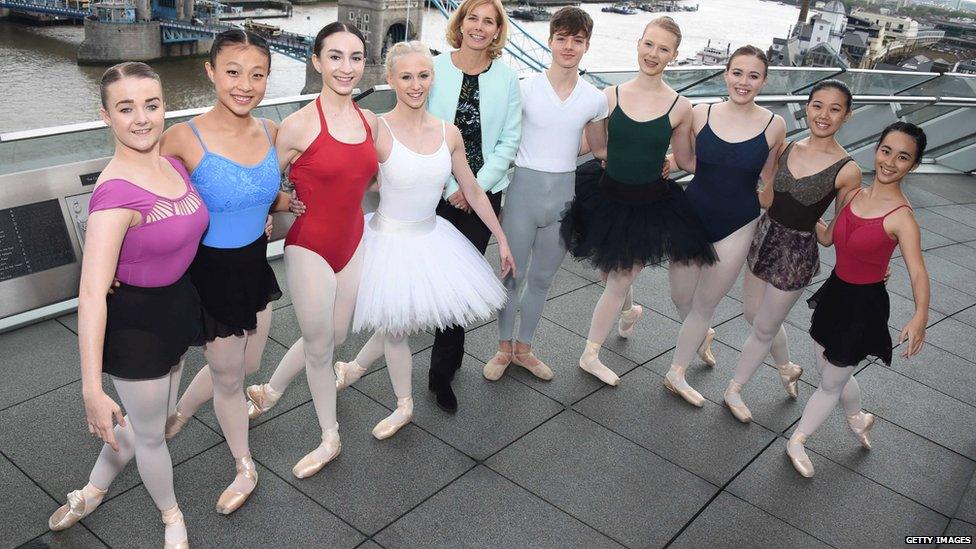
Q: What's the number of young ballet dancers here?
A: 9